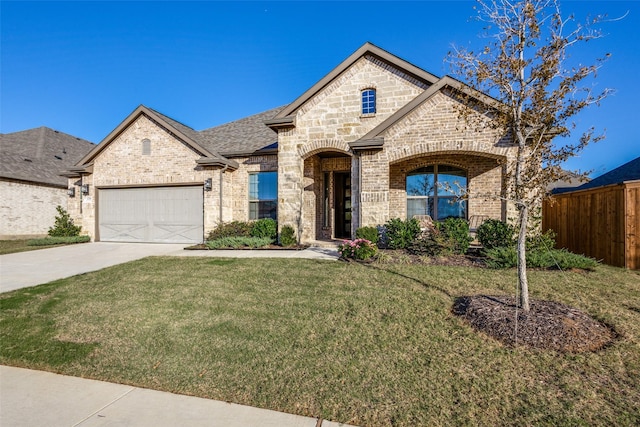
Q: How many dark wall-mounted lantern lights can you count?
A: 3